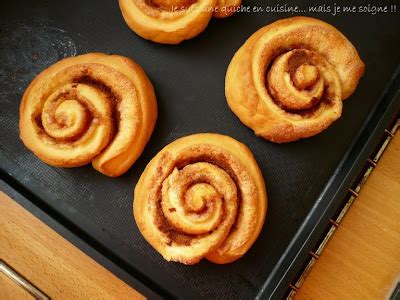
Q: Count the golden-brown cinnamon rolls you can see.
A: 4